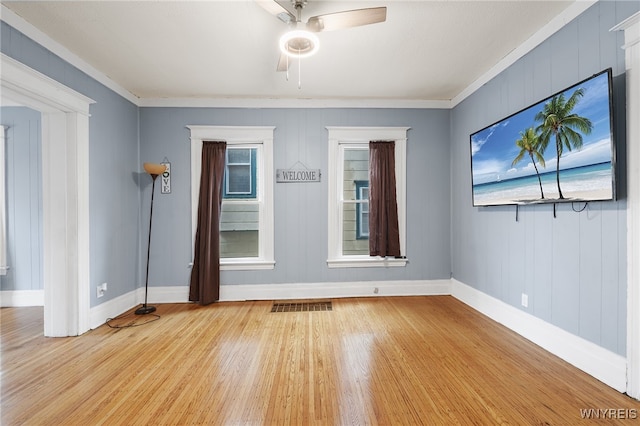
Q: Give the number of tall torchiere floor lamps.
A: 1